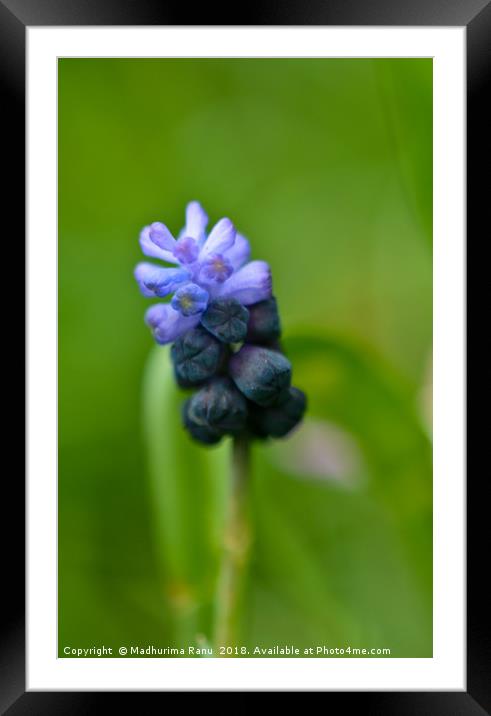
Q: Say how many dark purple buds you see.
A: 7